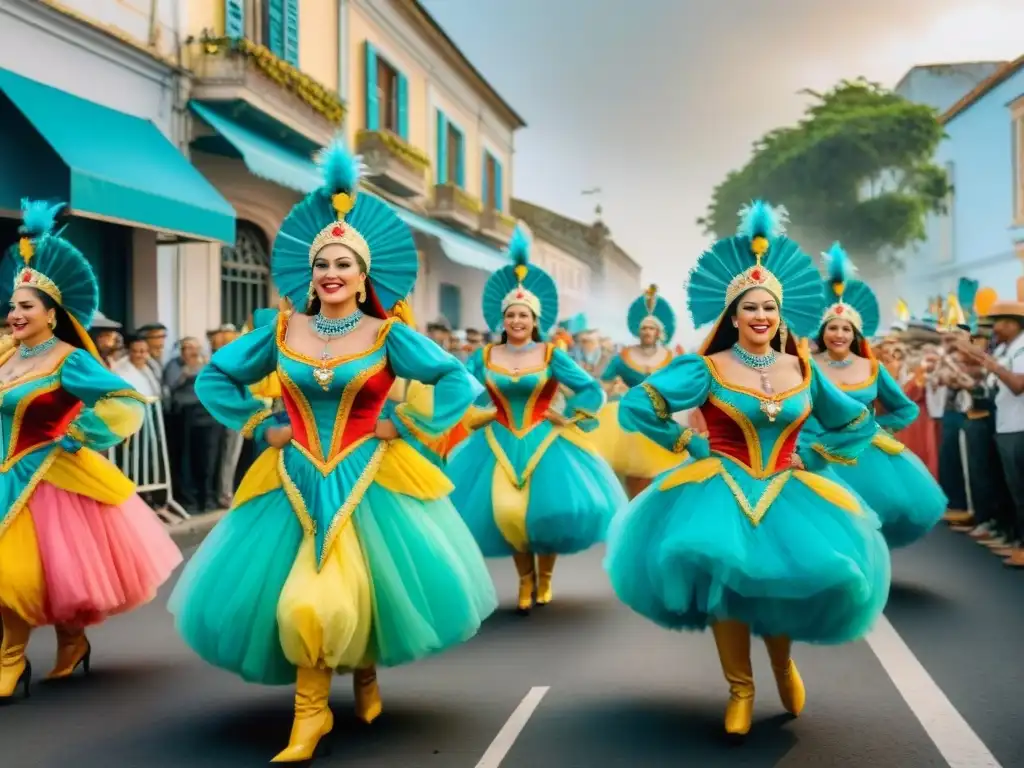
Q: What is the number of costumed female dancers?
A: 6